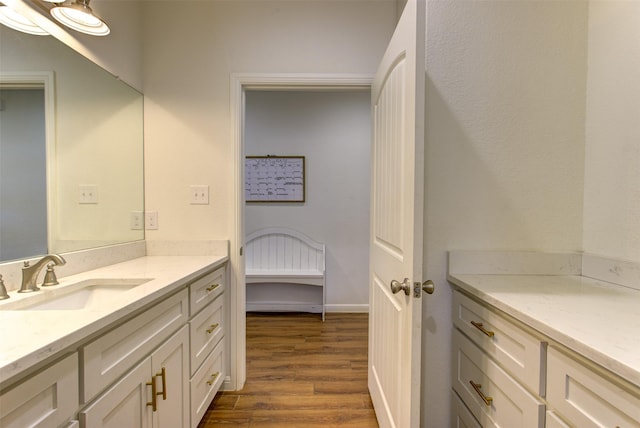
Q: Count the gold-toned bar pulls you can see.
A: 7